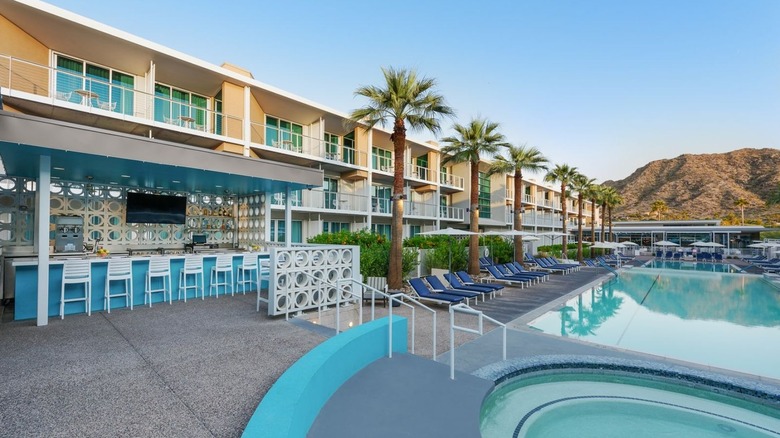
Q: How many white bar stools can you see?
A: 7